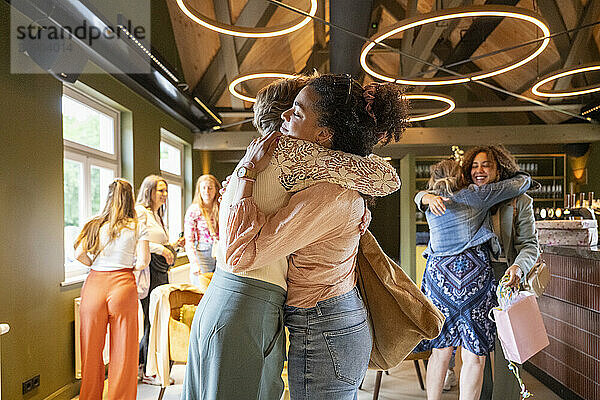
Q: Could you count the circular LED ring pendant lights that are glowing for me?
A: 5